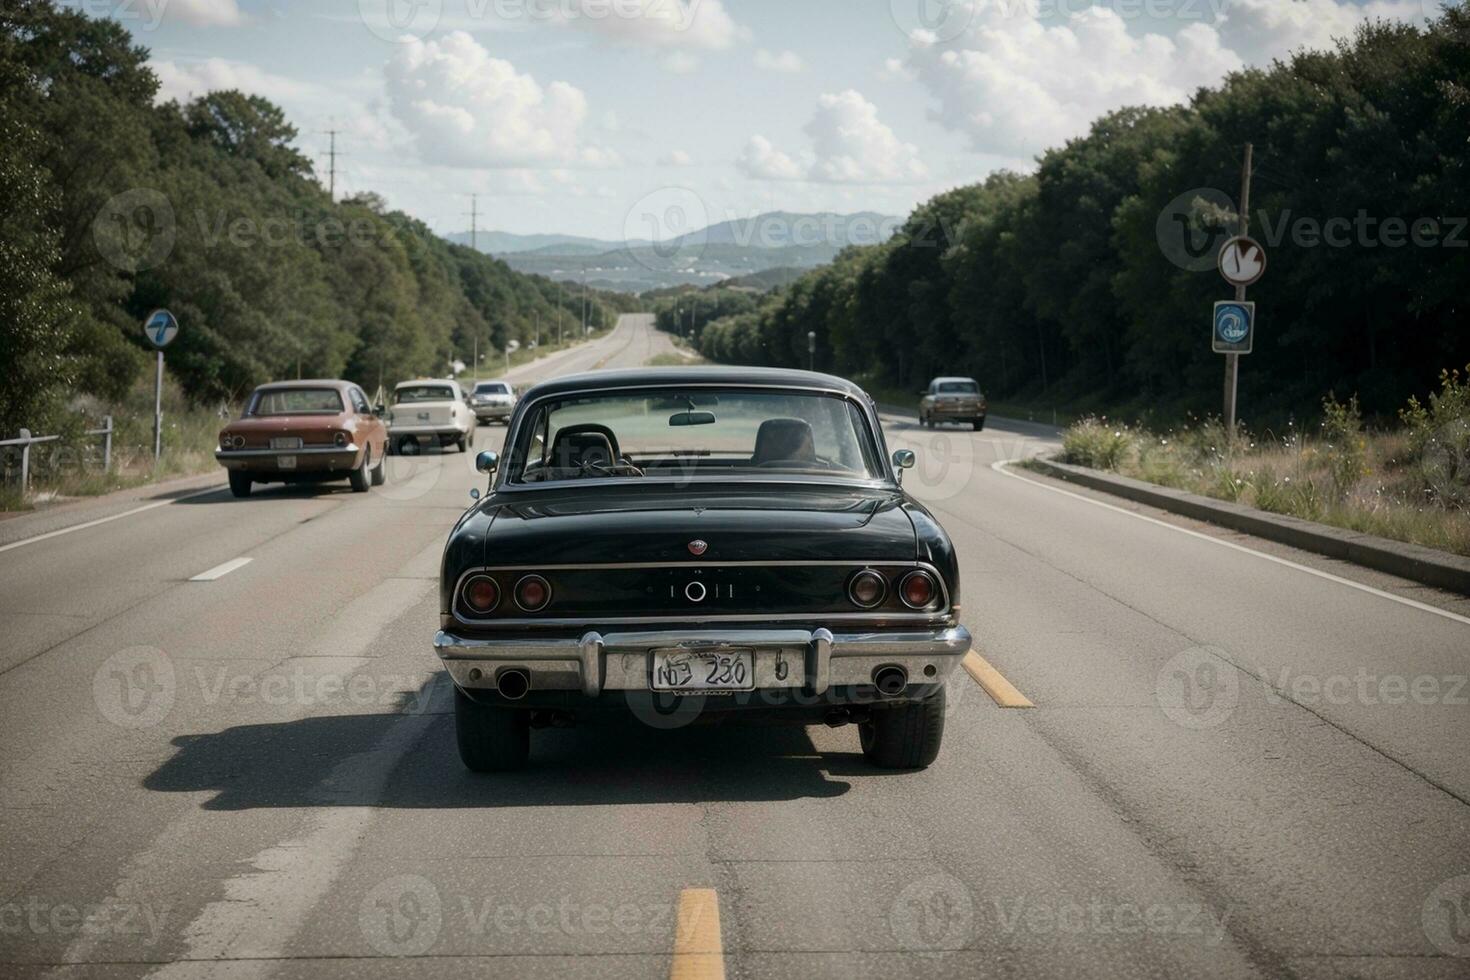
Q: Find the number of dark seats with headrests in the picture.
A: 2